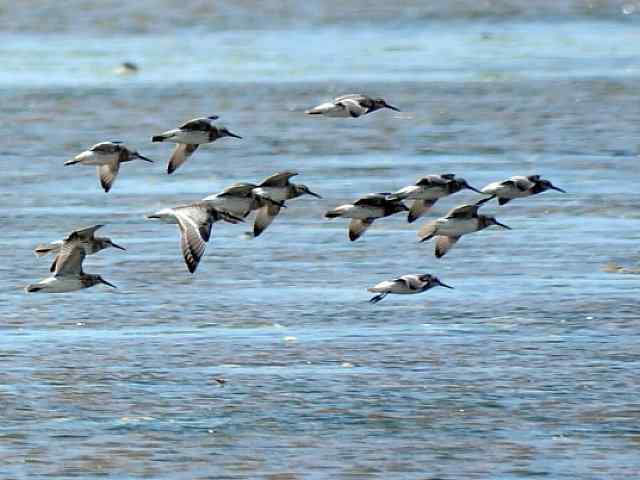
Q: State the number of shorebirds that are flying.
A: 13